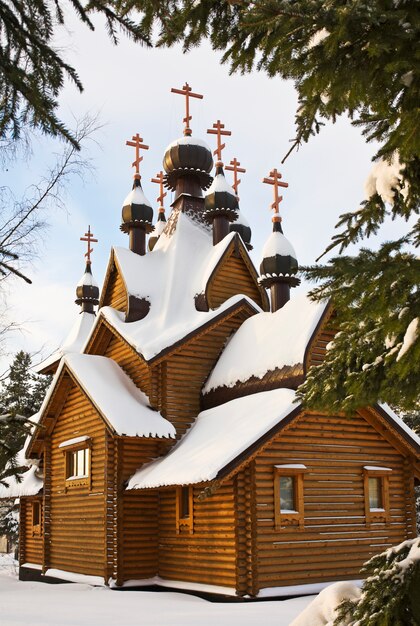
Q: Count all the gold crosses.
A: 7